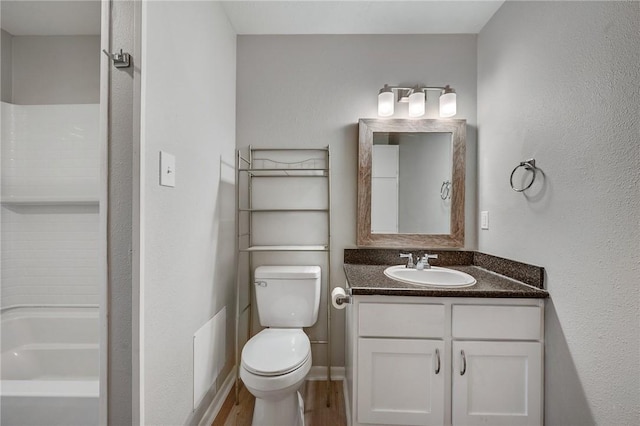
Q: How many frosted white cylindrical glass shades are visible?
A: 3